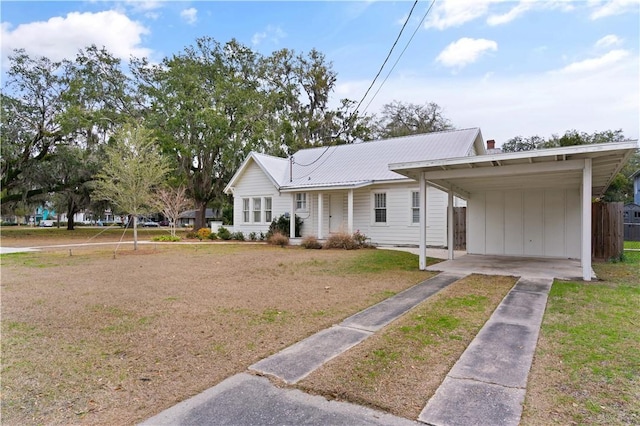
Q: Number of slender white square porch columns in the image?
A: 3